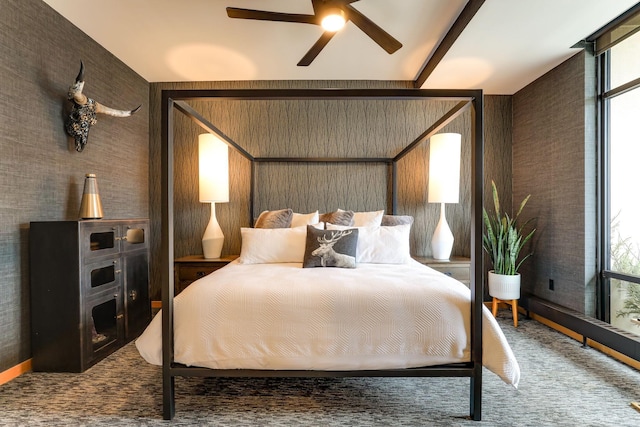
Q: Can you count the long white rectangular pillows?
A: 2